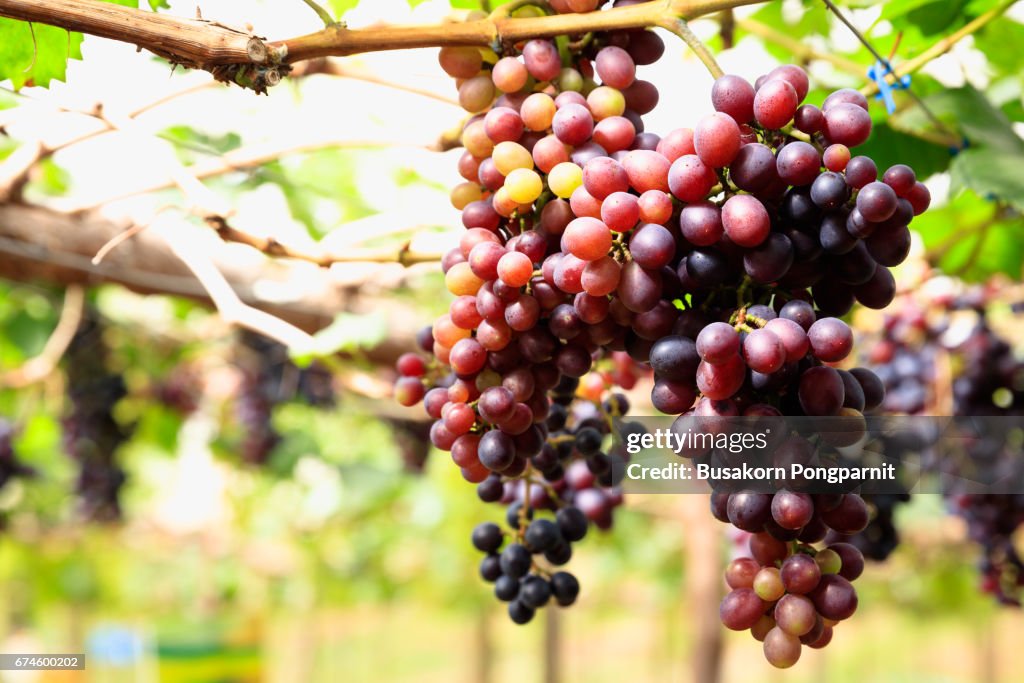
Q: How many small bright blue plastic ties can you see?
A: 1